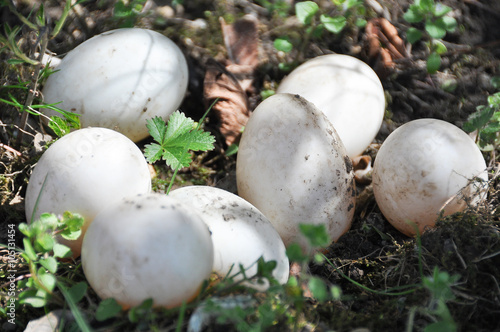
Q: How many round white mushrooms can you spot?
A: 0